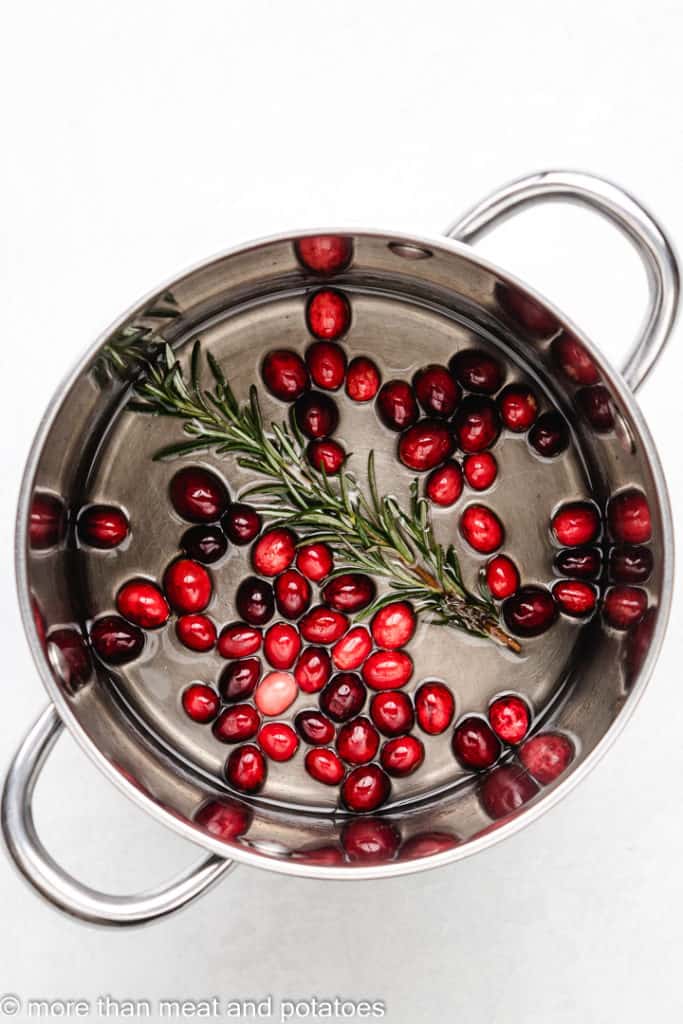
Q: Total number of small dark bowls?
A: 0